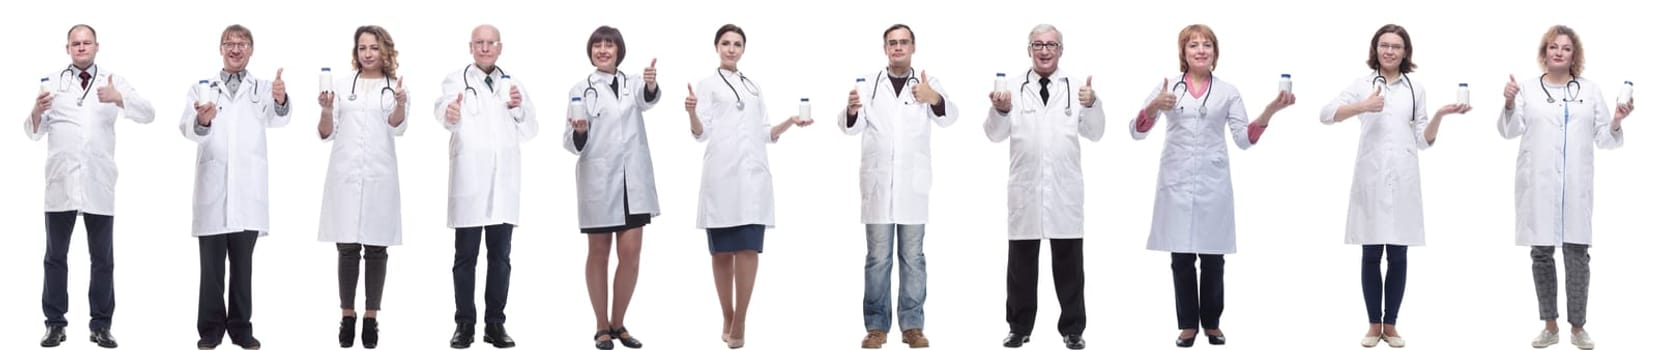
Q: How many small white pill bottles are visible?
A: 11